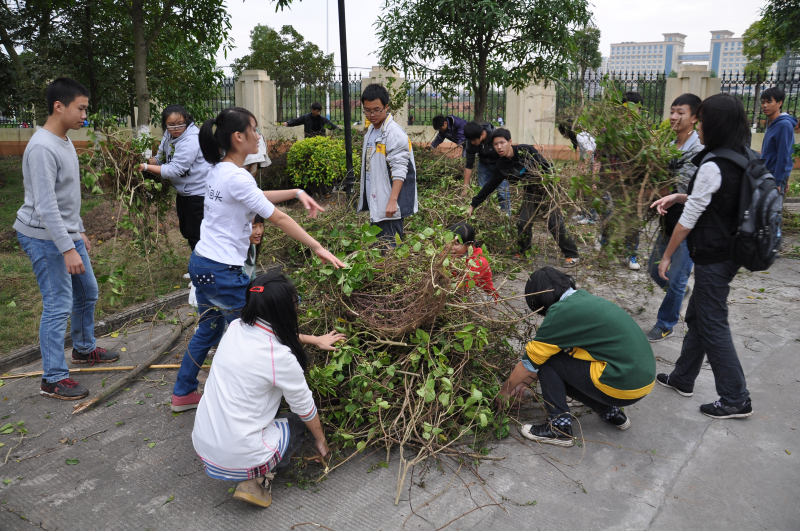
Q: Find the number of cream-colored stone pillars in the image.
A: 4